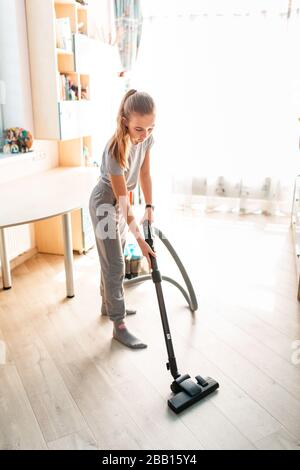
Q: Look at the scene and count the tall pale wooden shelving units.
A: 1